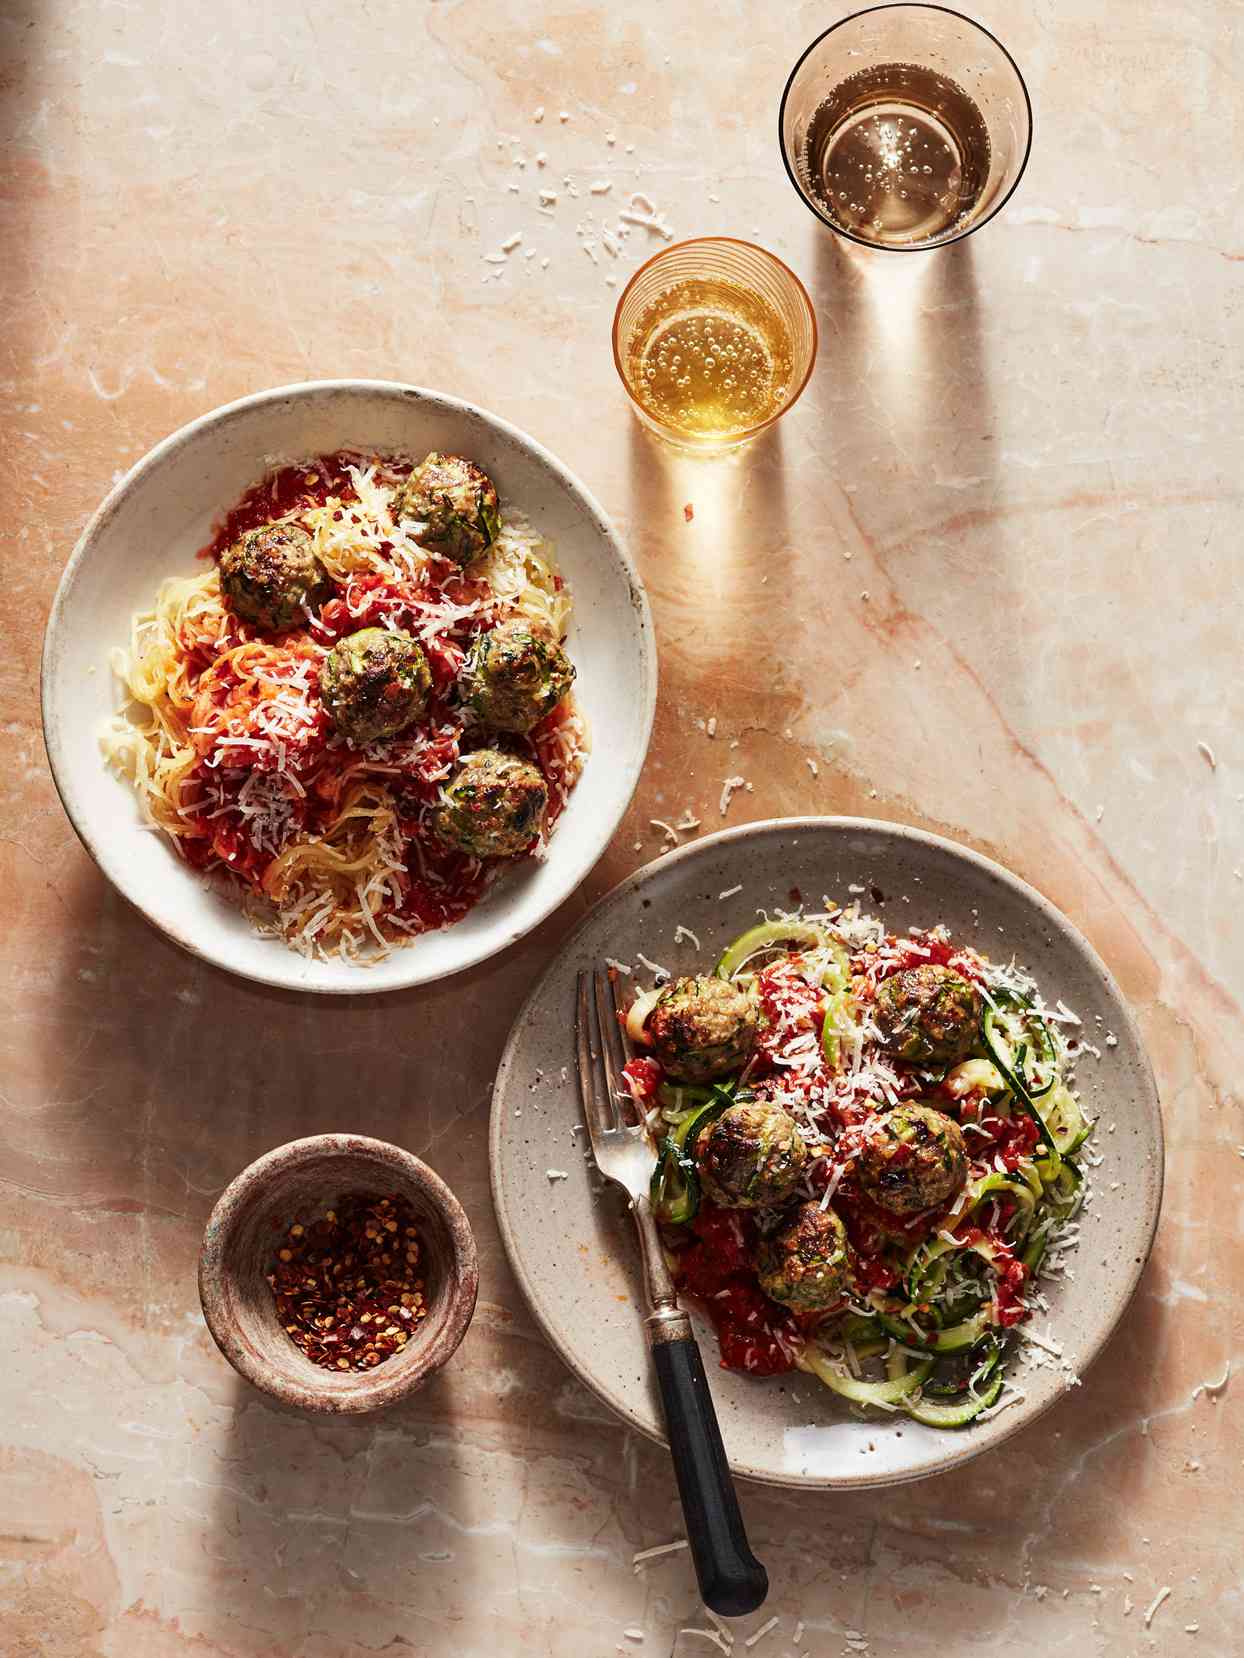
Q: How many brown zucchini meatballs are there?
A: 10